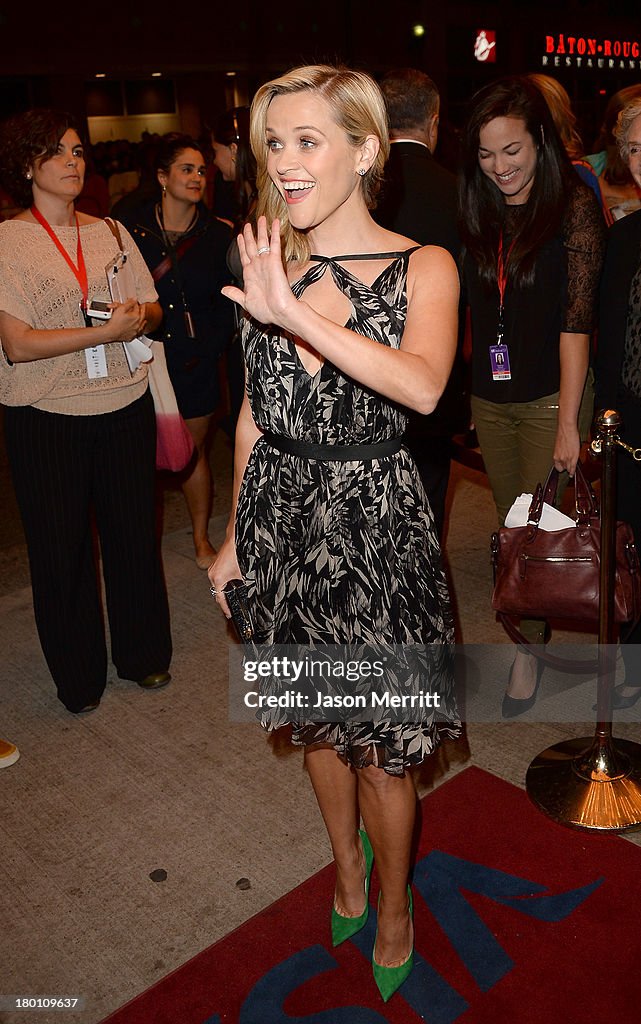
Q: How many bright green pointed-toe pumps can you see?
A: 2